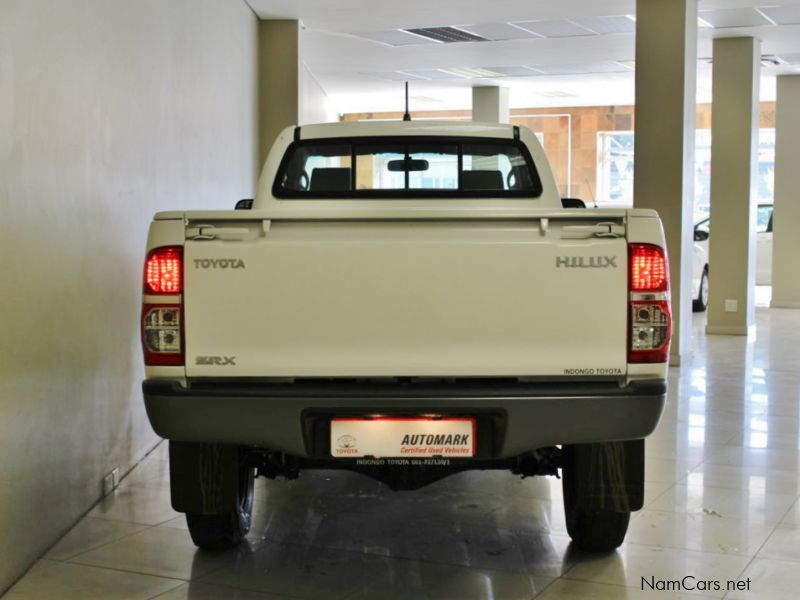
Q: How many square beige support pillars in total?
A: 5